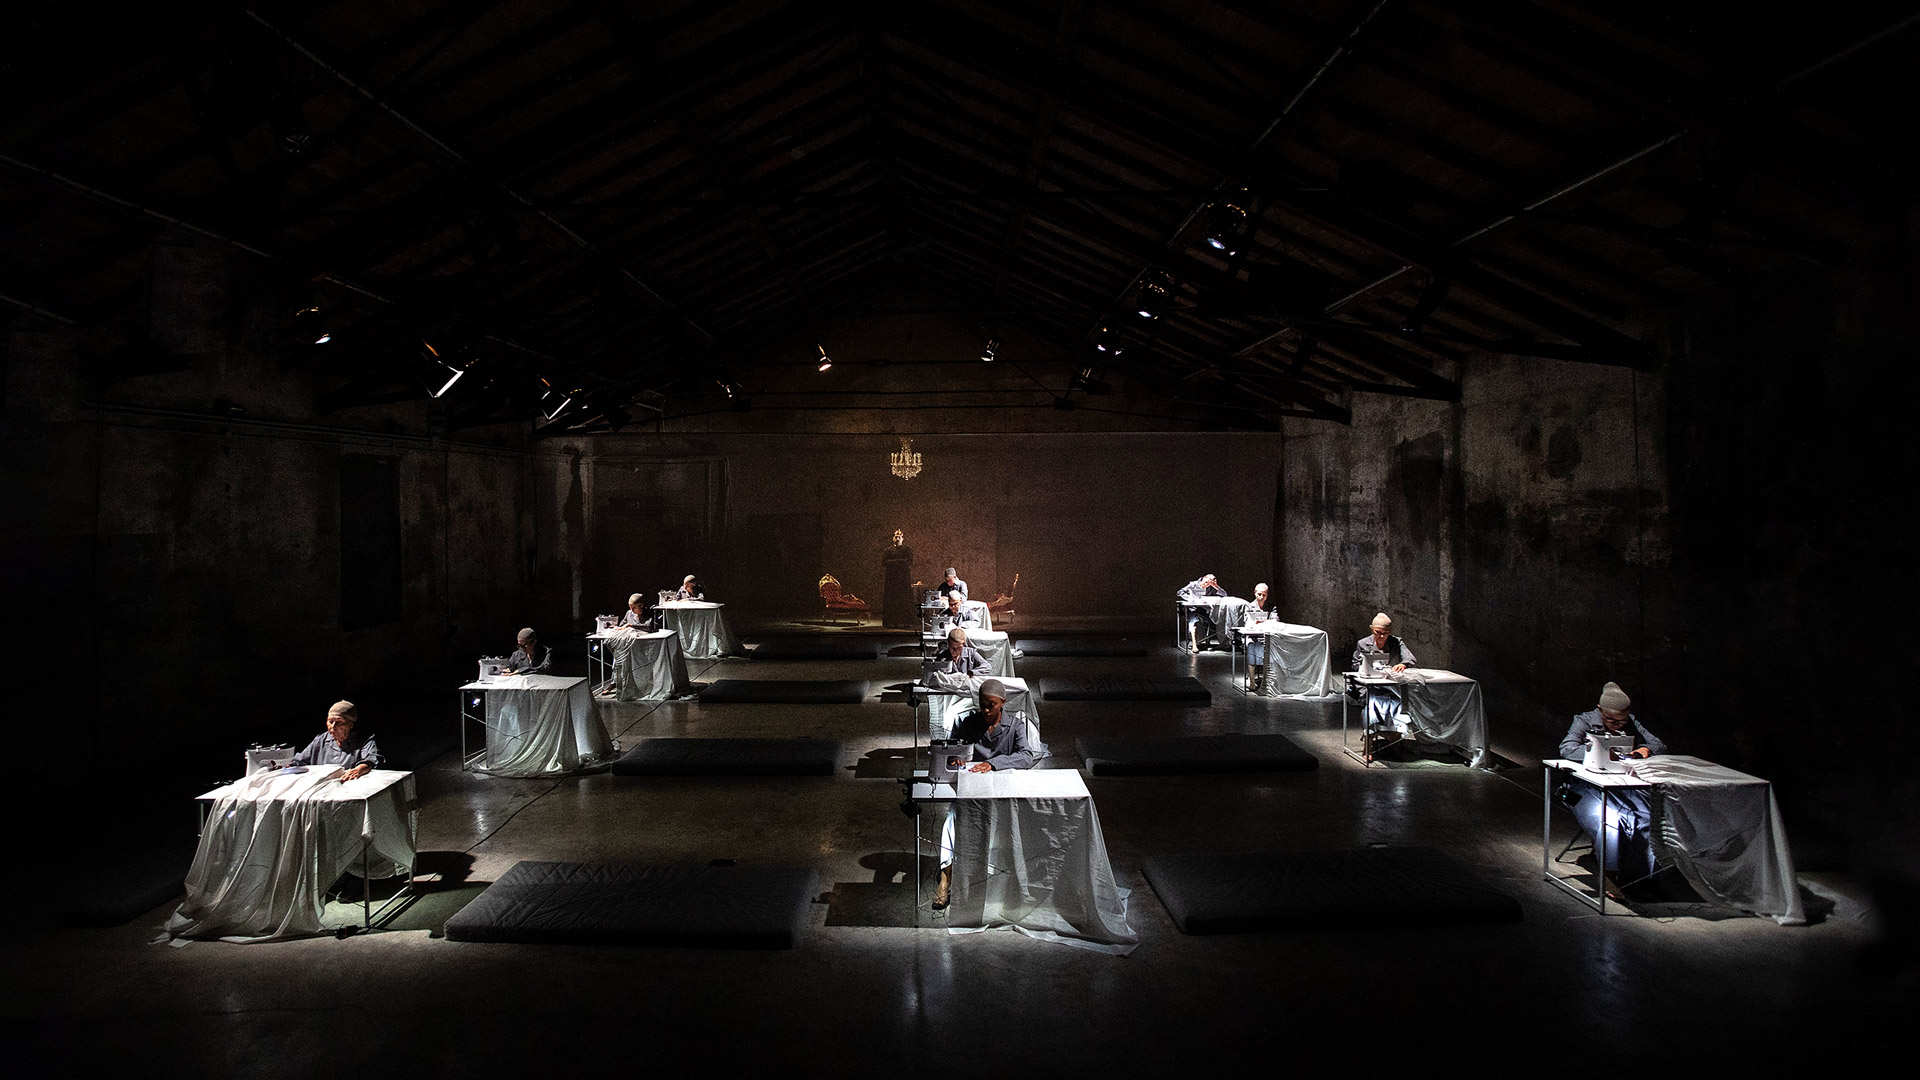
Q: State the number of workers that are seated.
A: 12